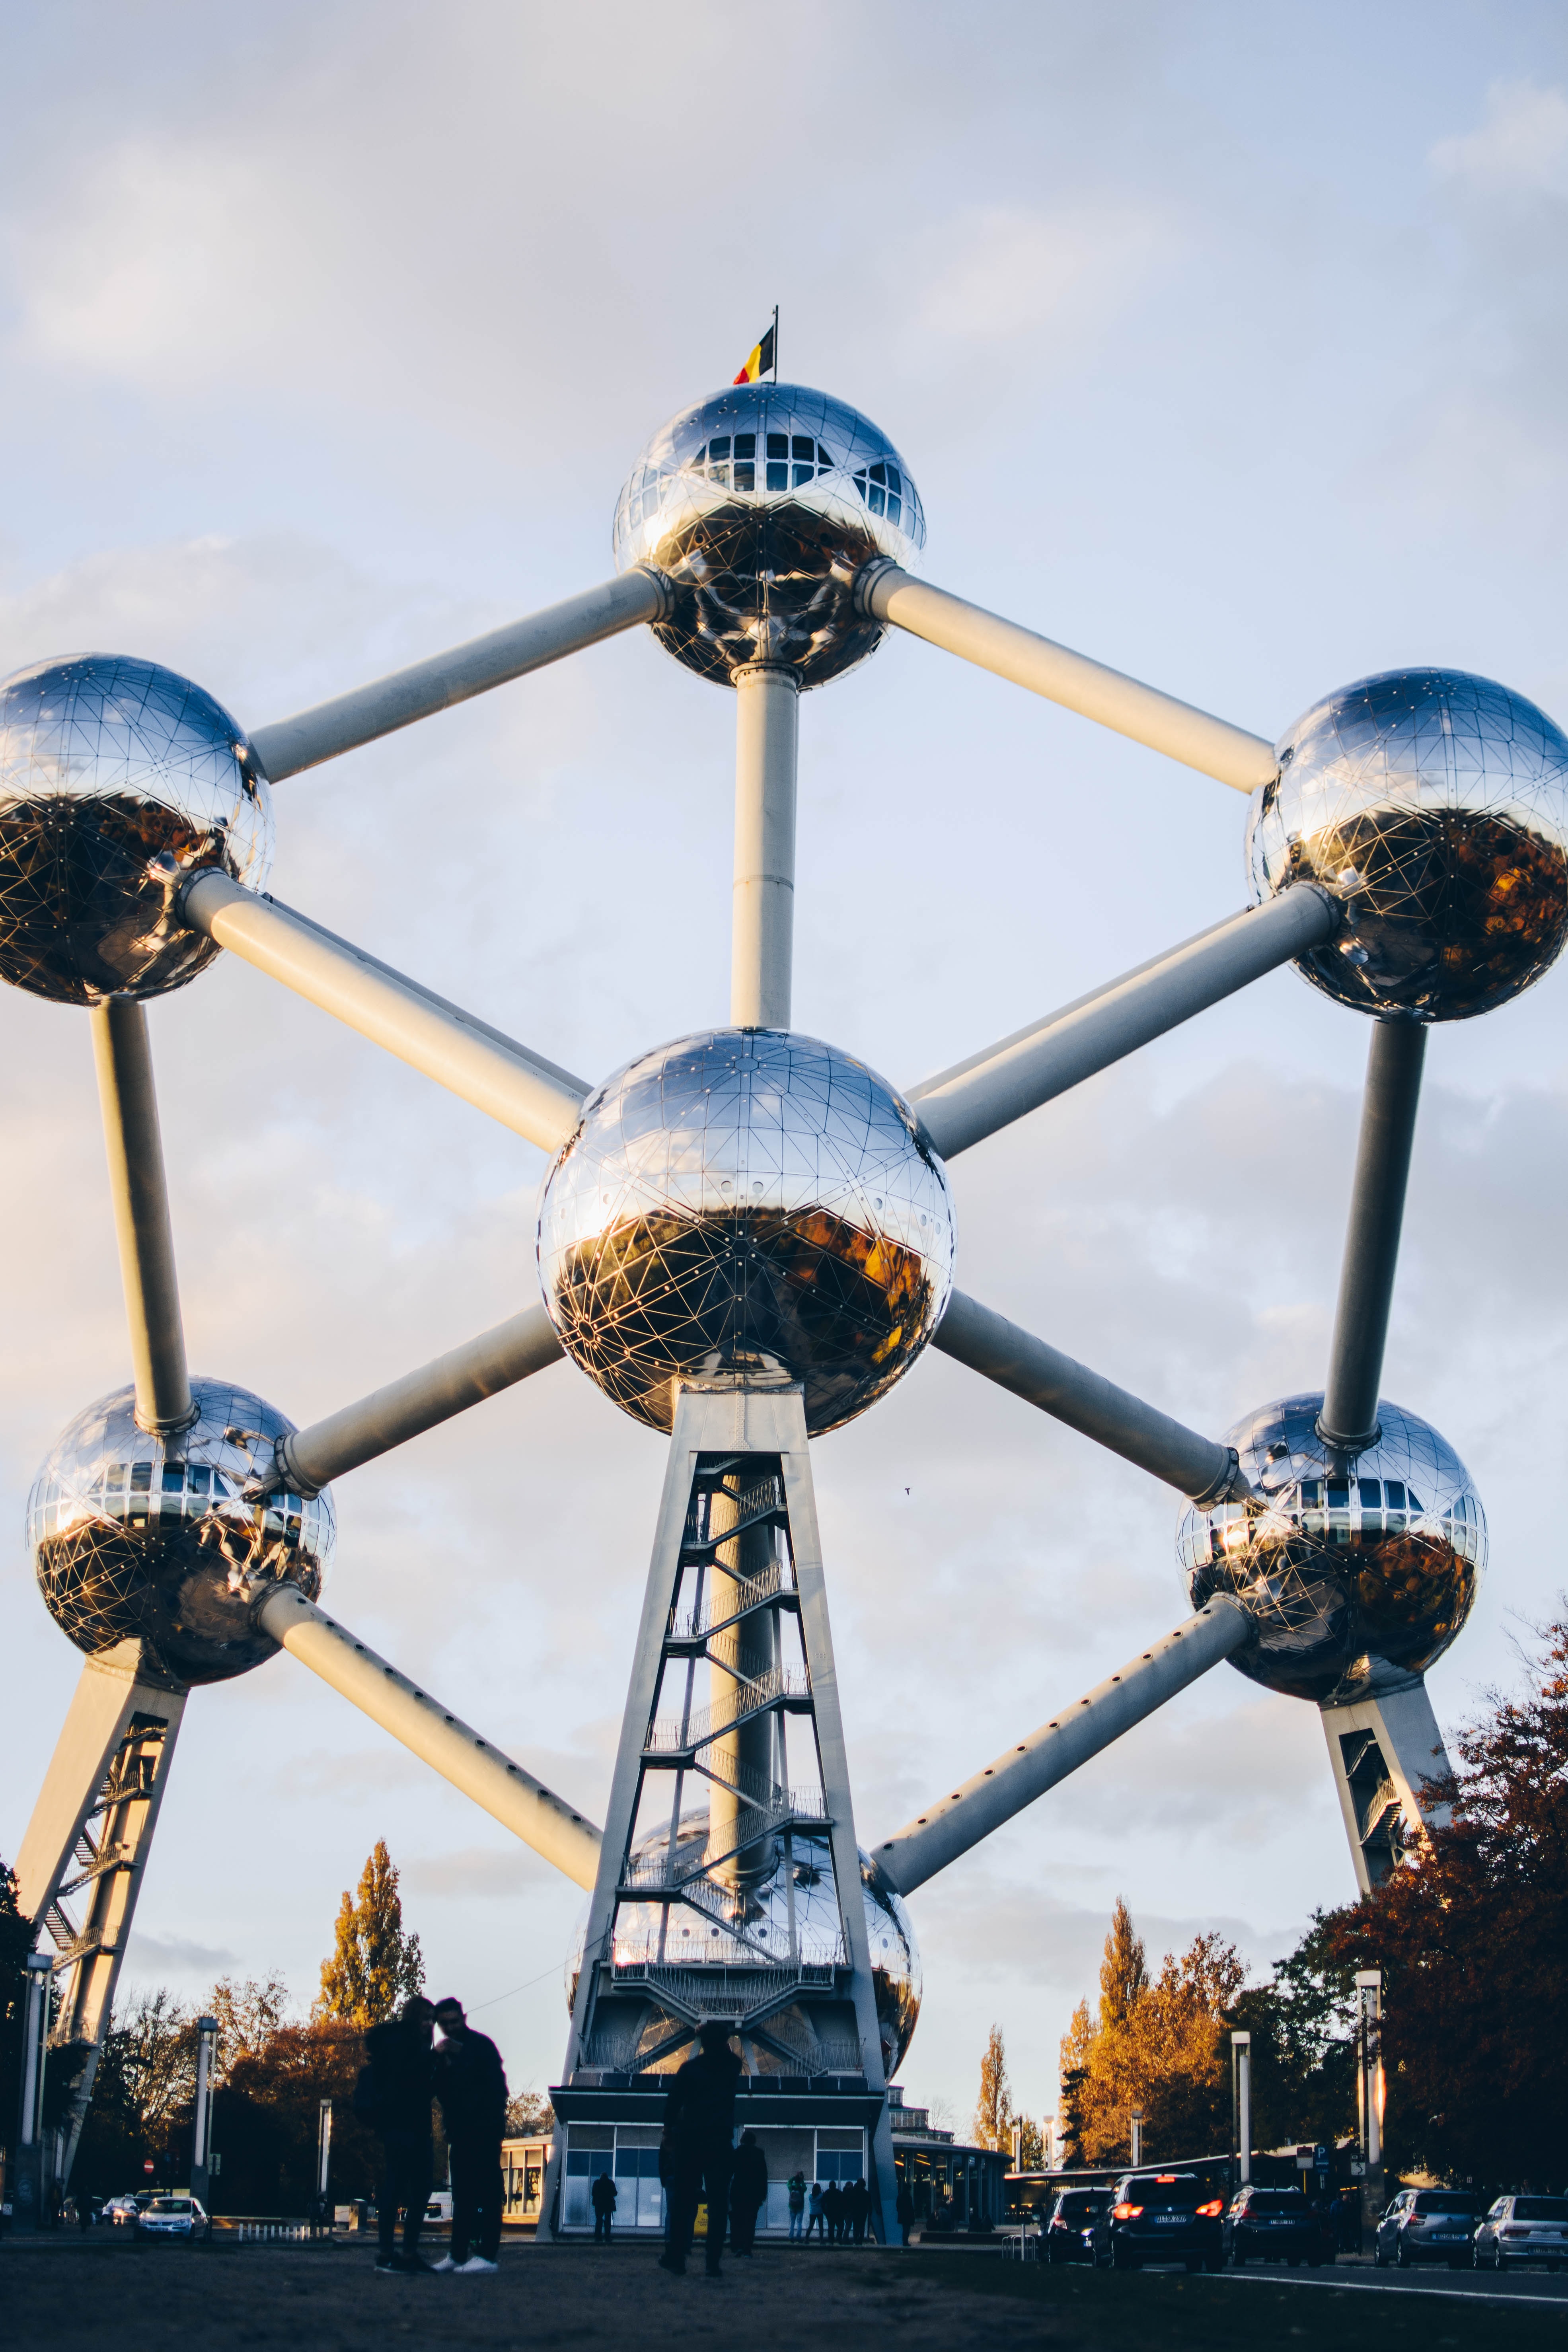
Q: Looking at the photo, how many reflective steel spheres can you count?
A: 7